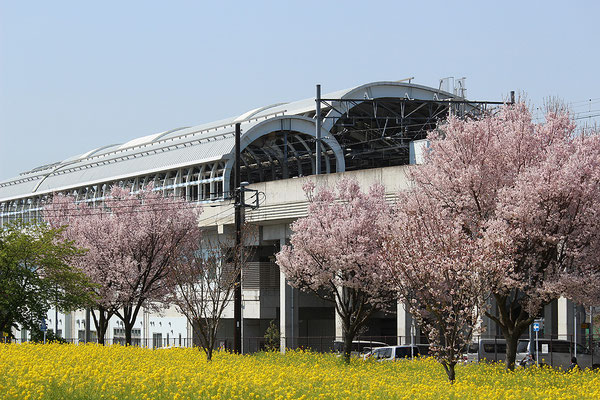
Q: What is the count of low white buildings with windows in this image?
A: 1